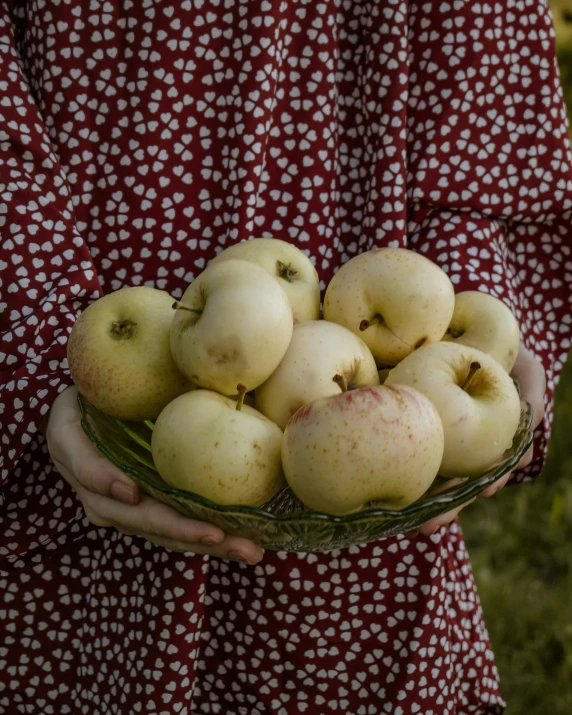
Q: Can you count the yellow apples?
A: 9